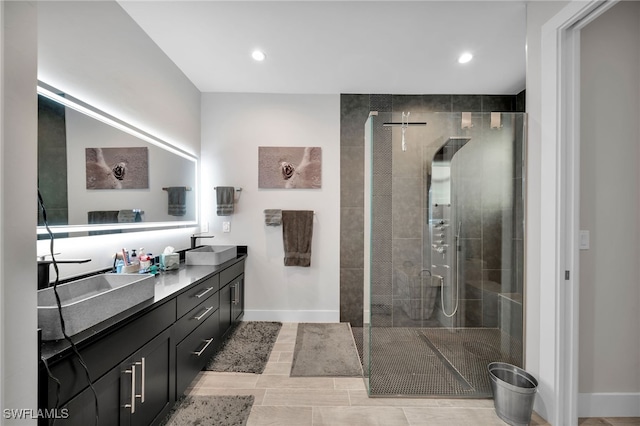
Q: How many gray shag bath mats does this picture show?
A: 2